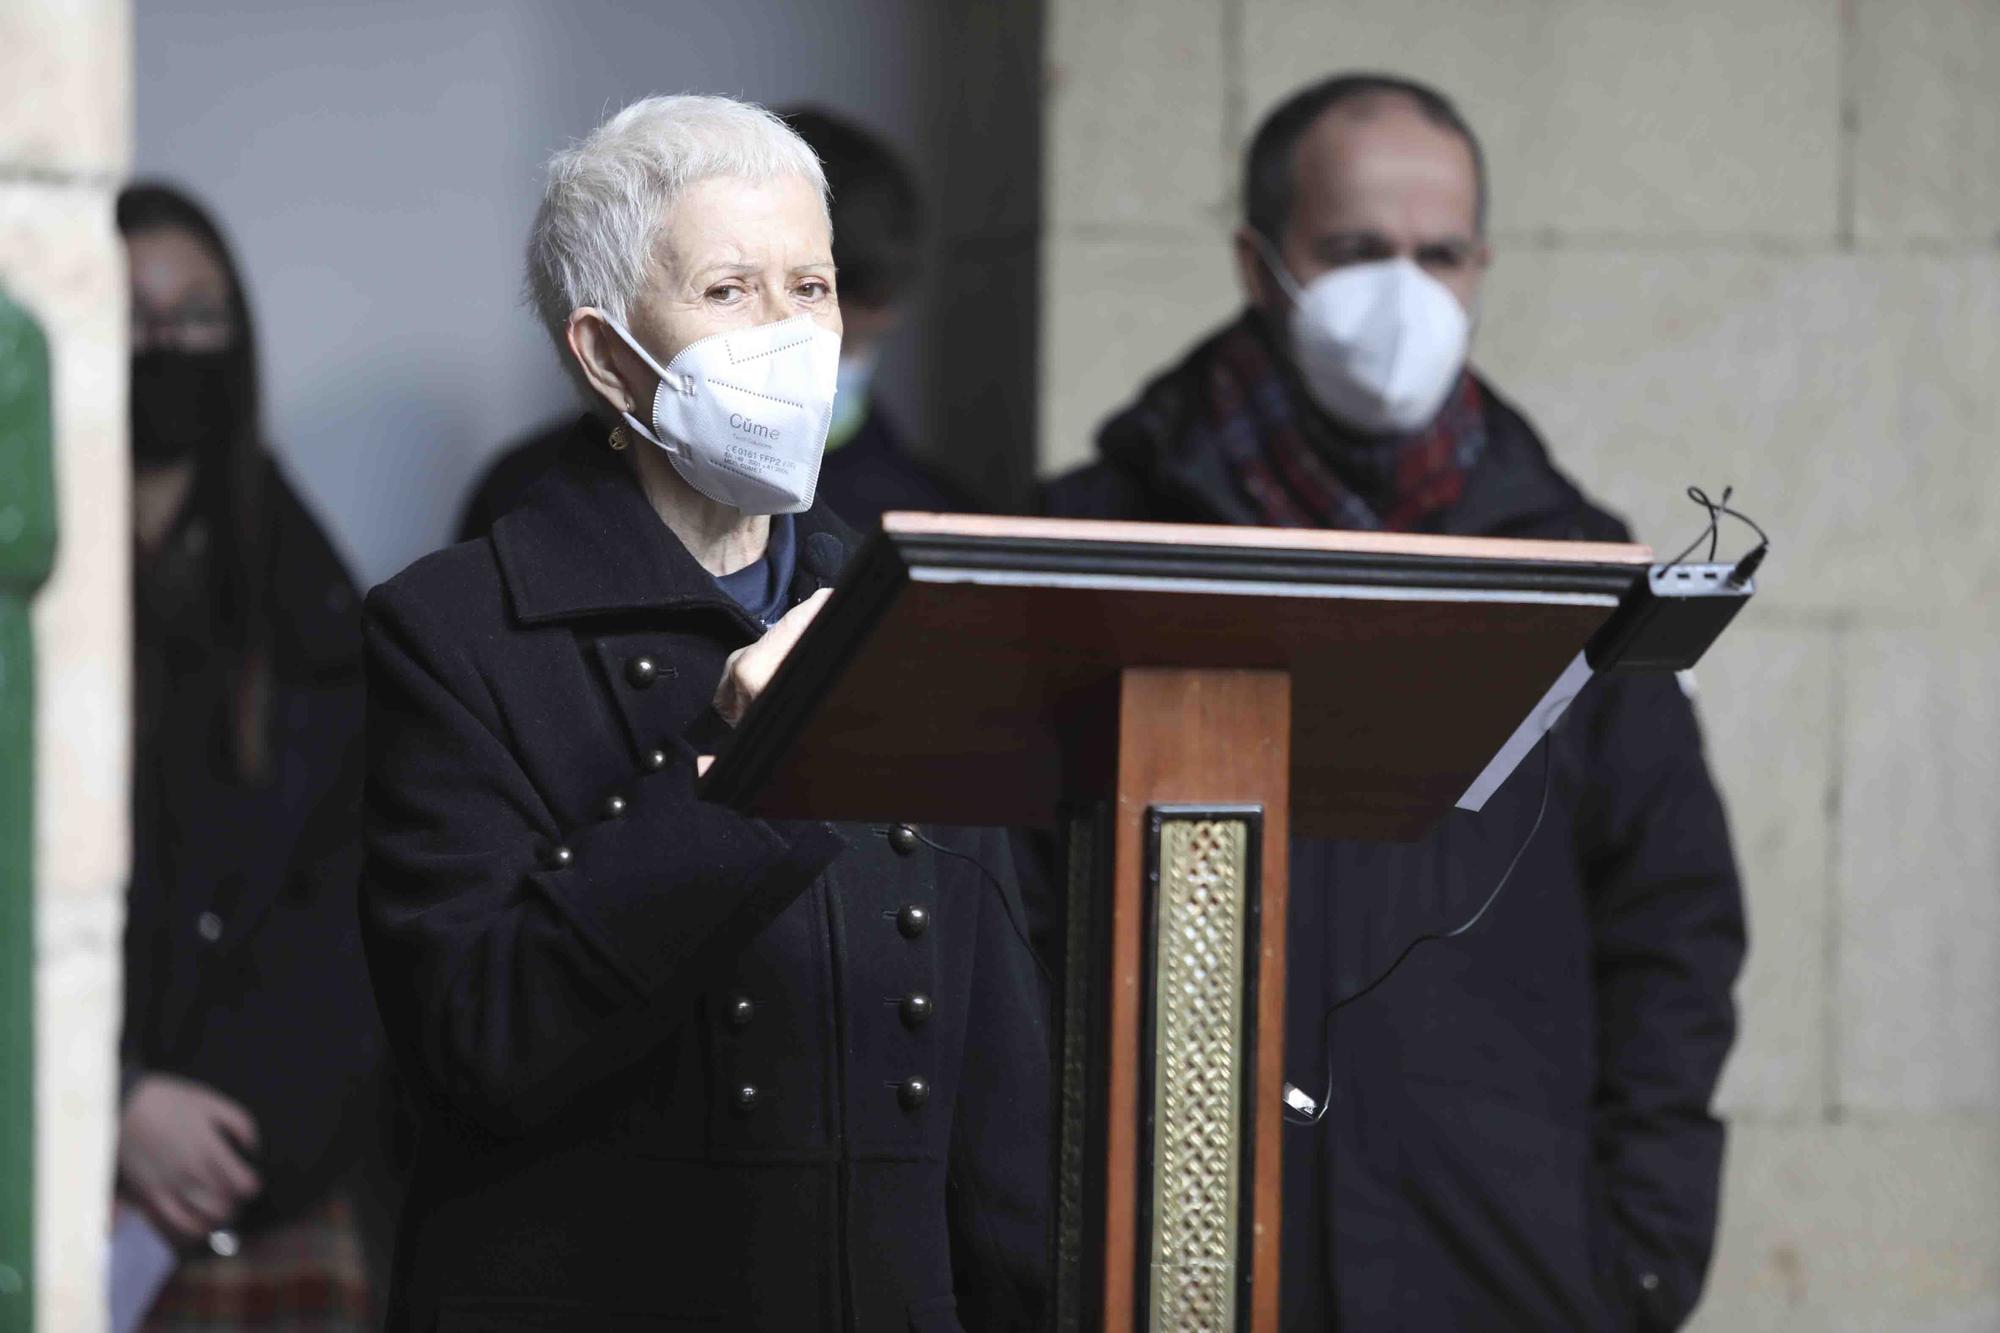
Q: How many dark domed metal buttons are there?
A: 10